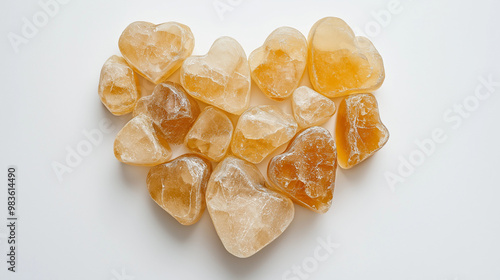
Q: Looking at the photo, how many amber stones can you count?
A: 14